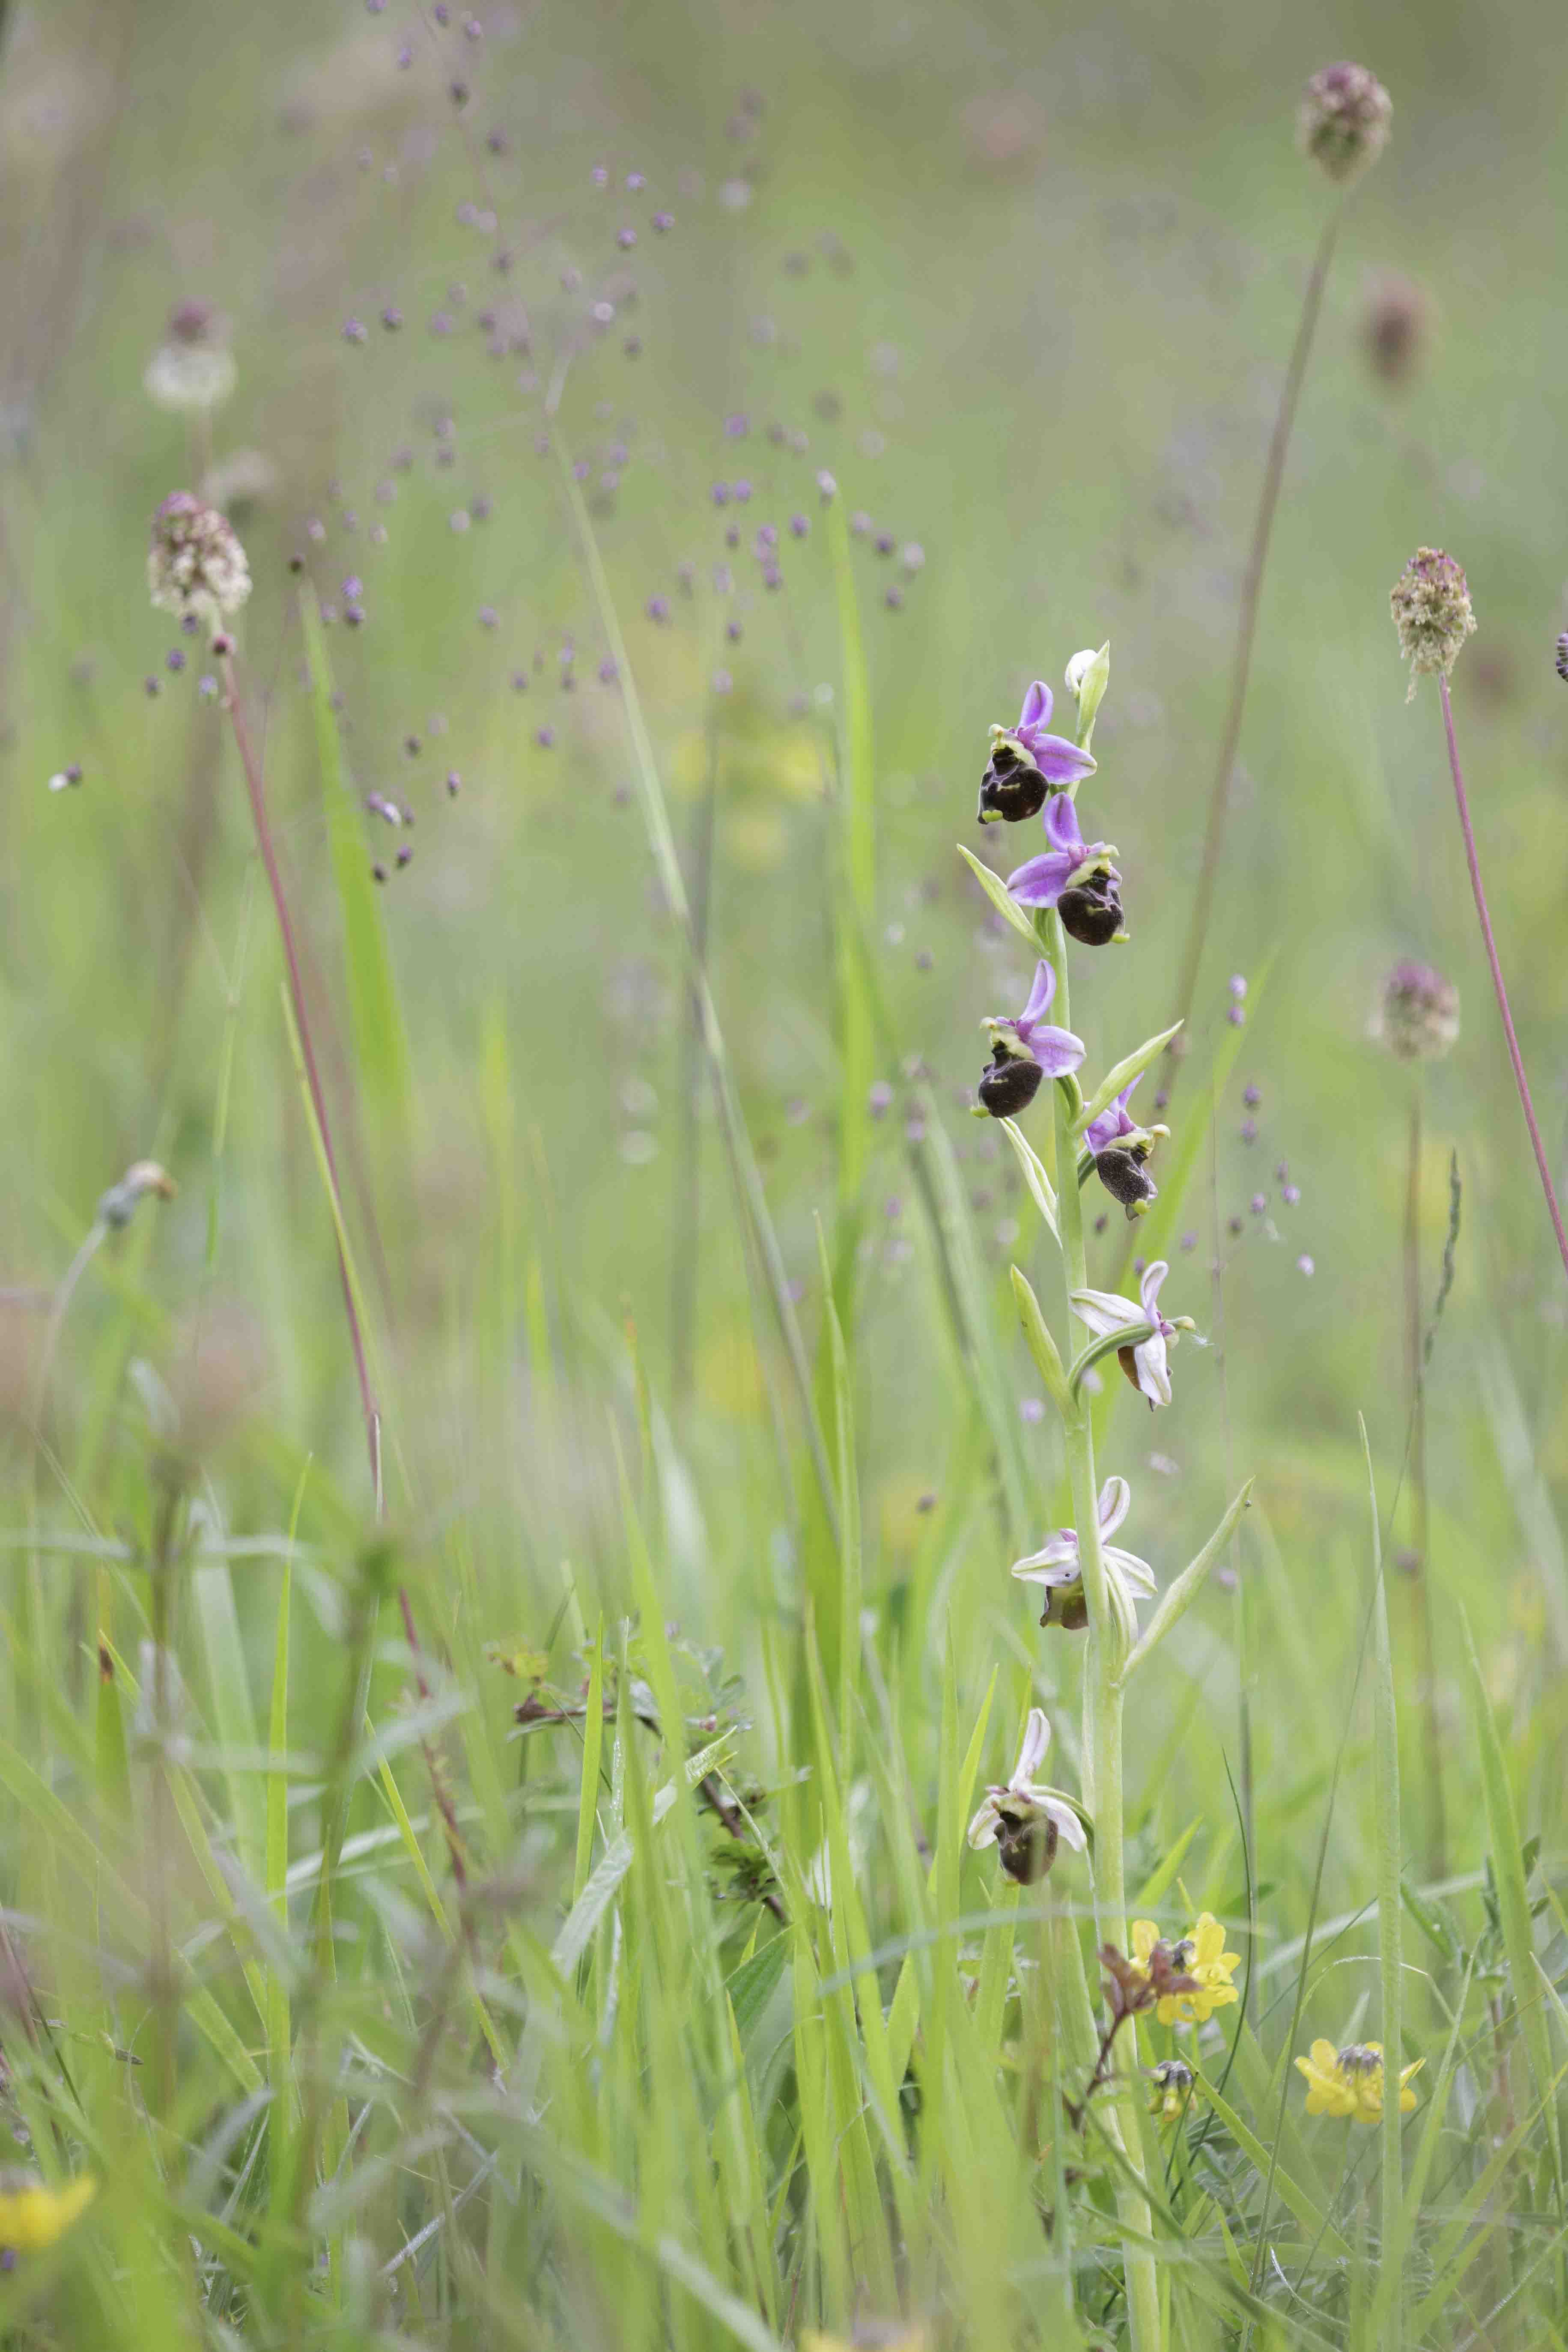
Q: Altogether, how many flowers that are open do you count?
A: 7